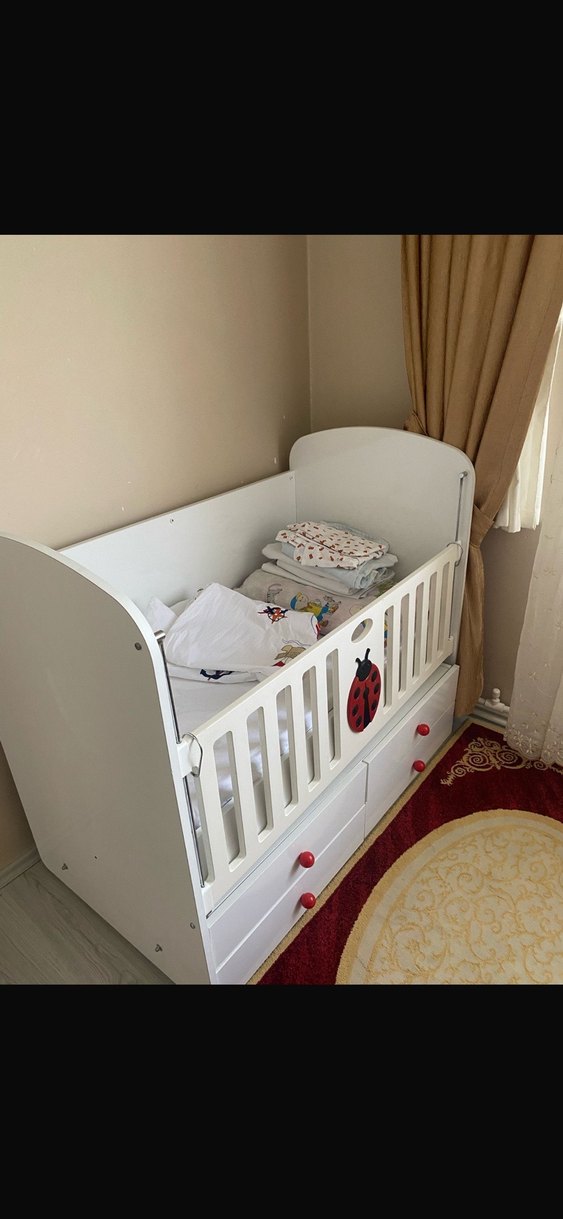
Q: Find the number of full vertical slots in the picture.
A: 10